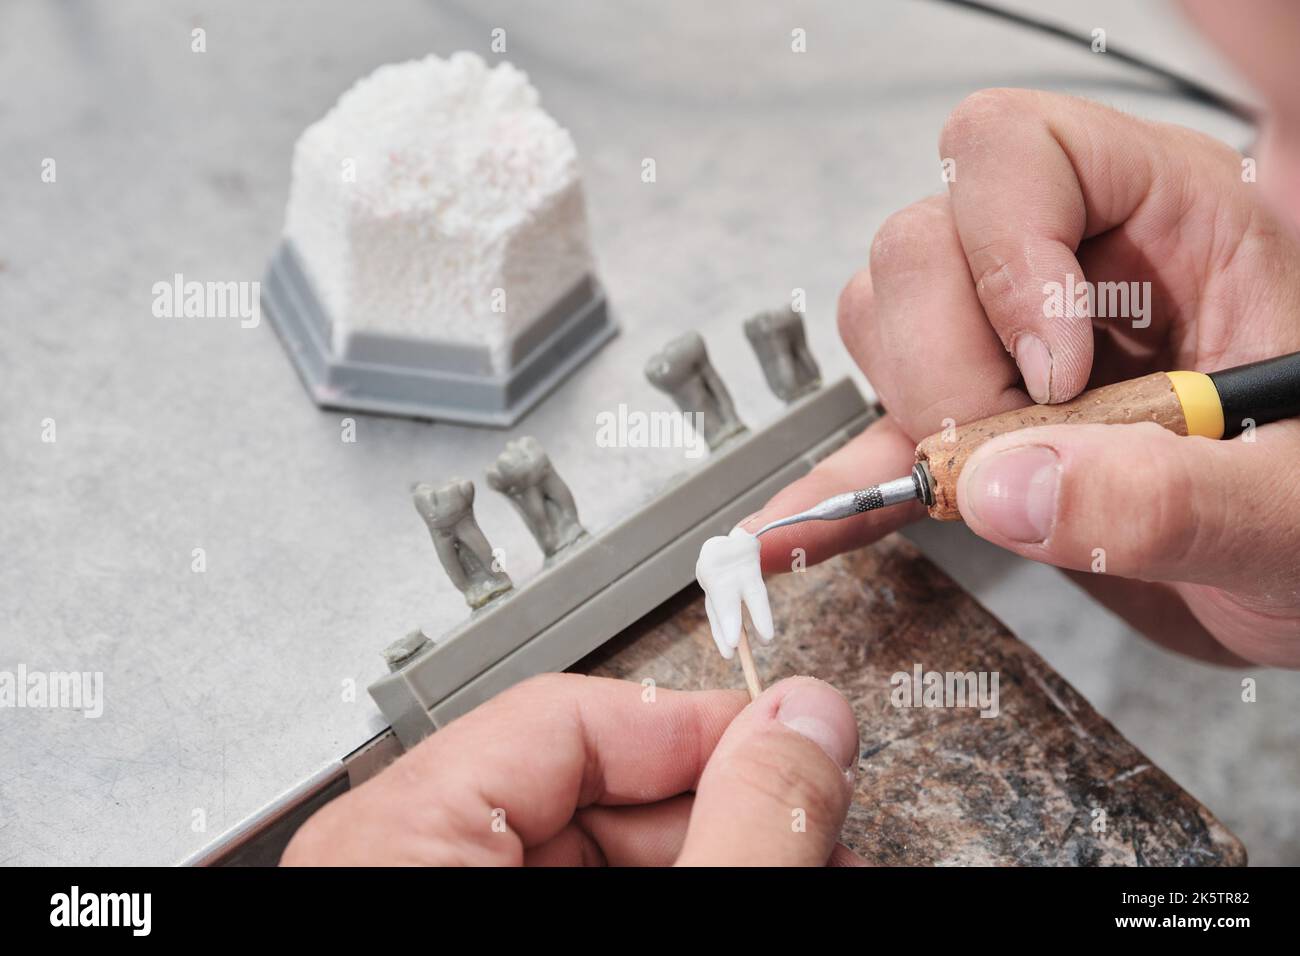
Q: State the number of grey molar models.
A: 4